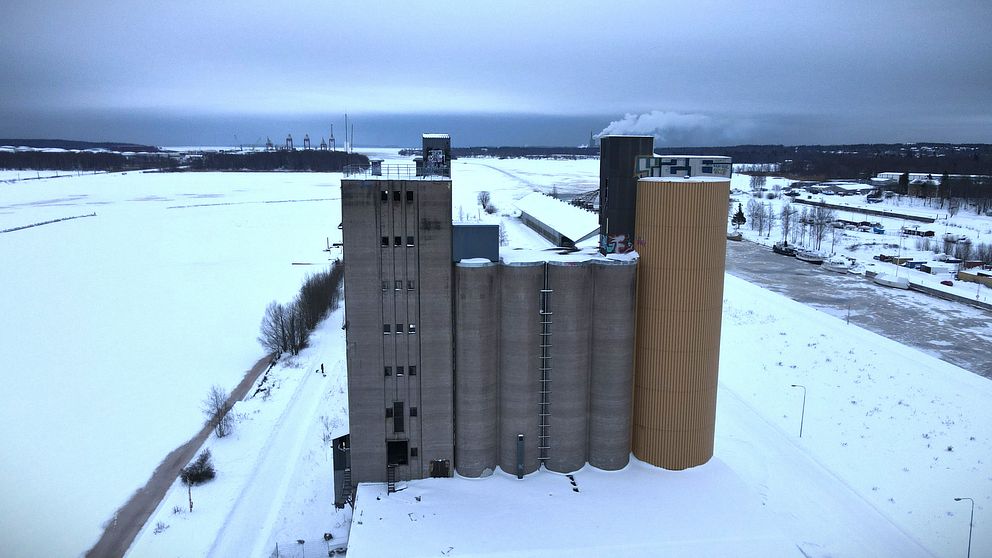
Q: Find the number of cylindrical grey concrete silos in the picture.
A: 4